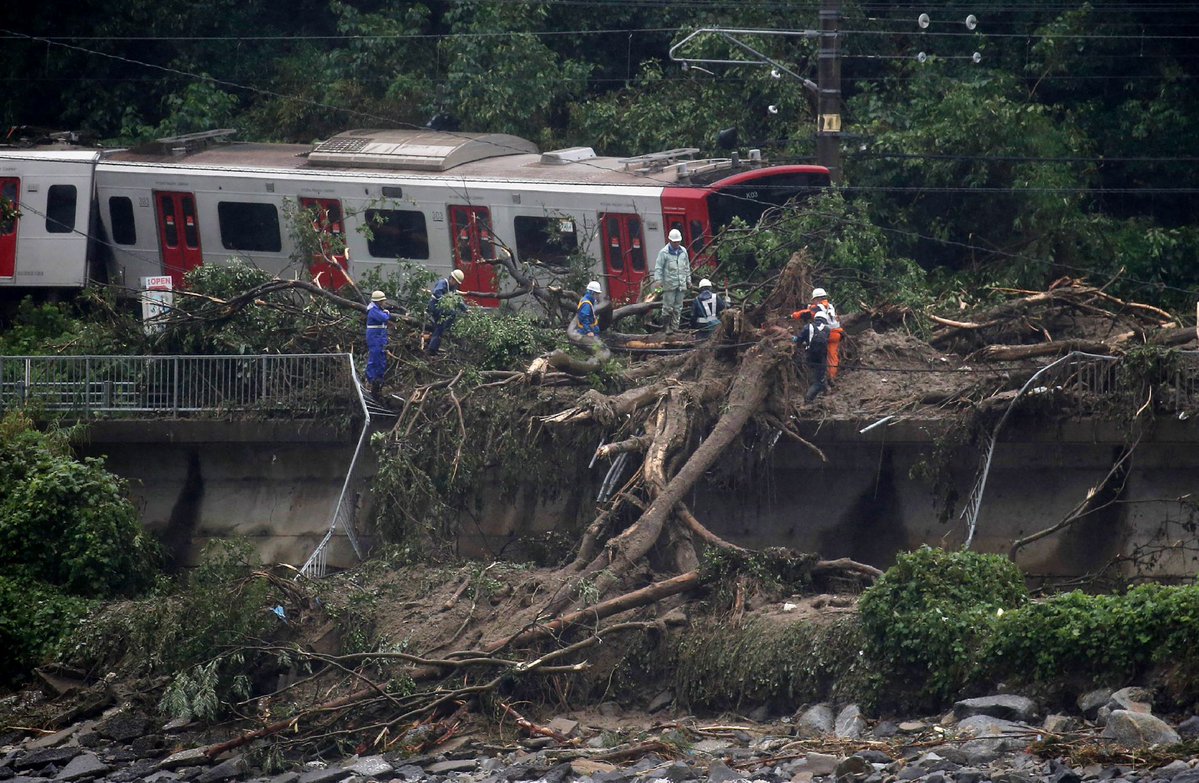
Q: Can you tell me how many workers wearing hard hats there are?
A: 7